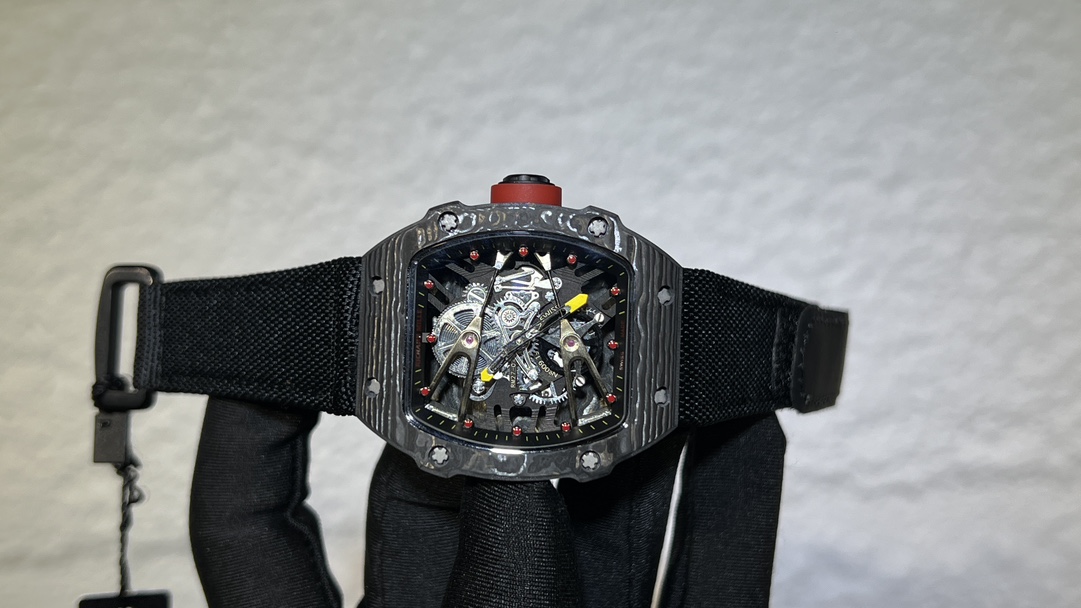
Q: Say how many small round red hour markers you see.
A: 12